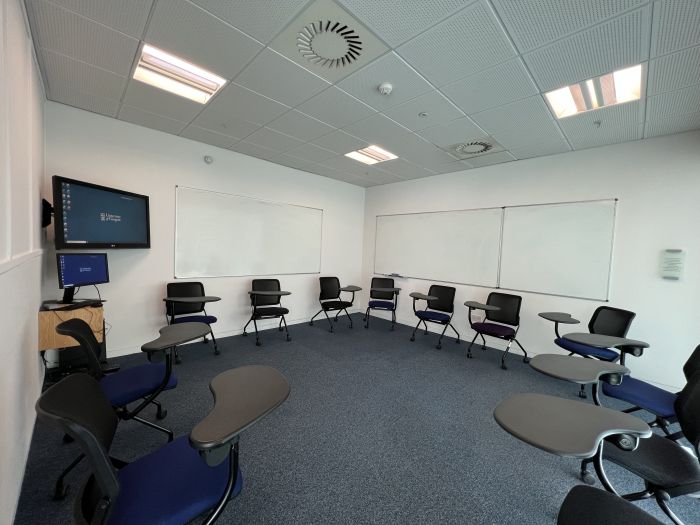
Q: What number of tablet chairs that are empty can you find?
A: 12